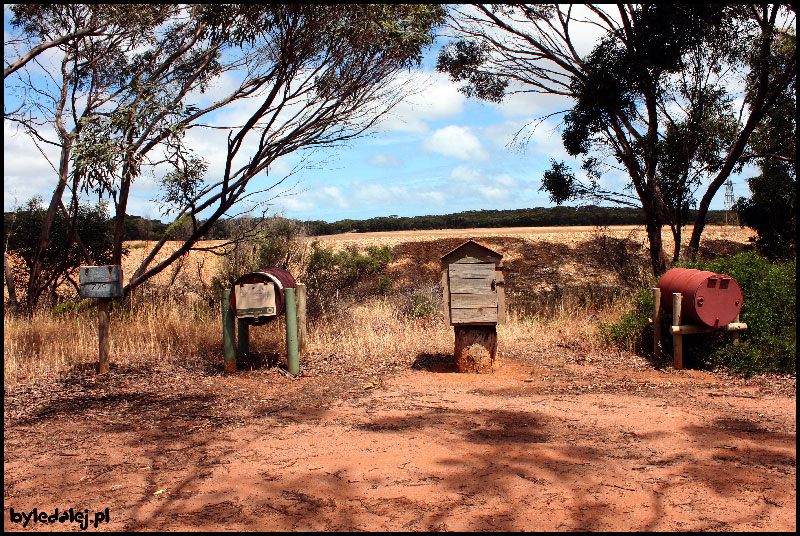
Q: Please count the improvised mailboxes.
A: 4